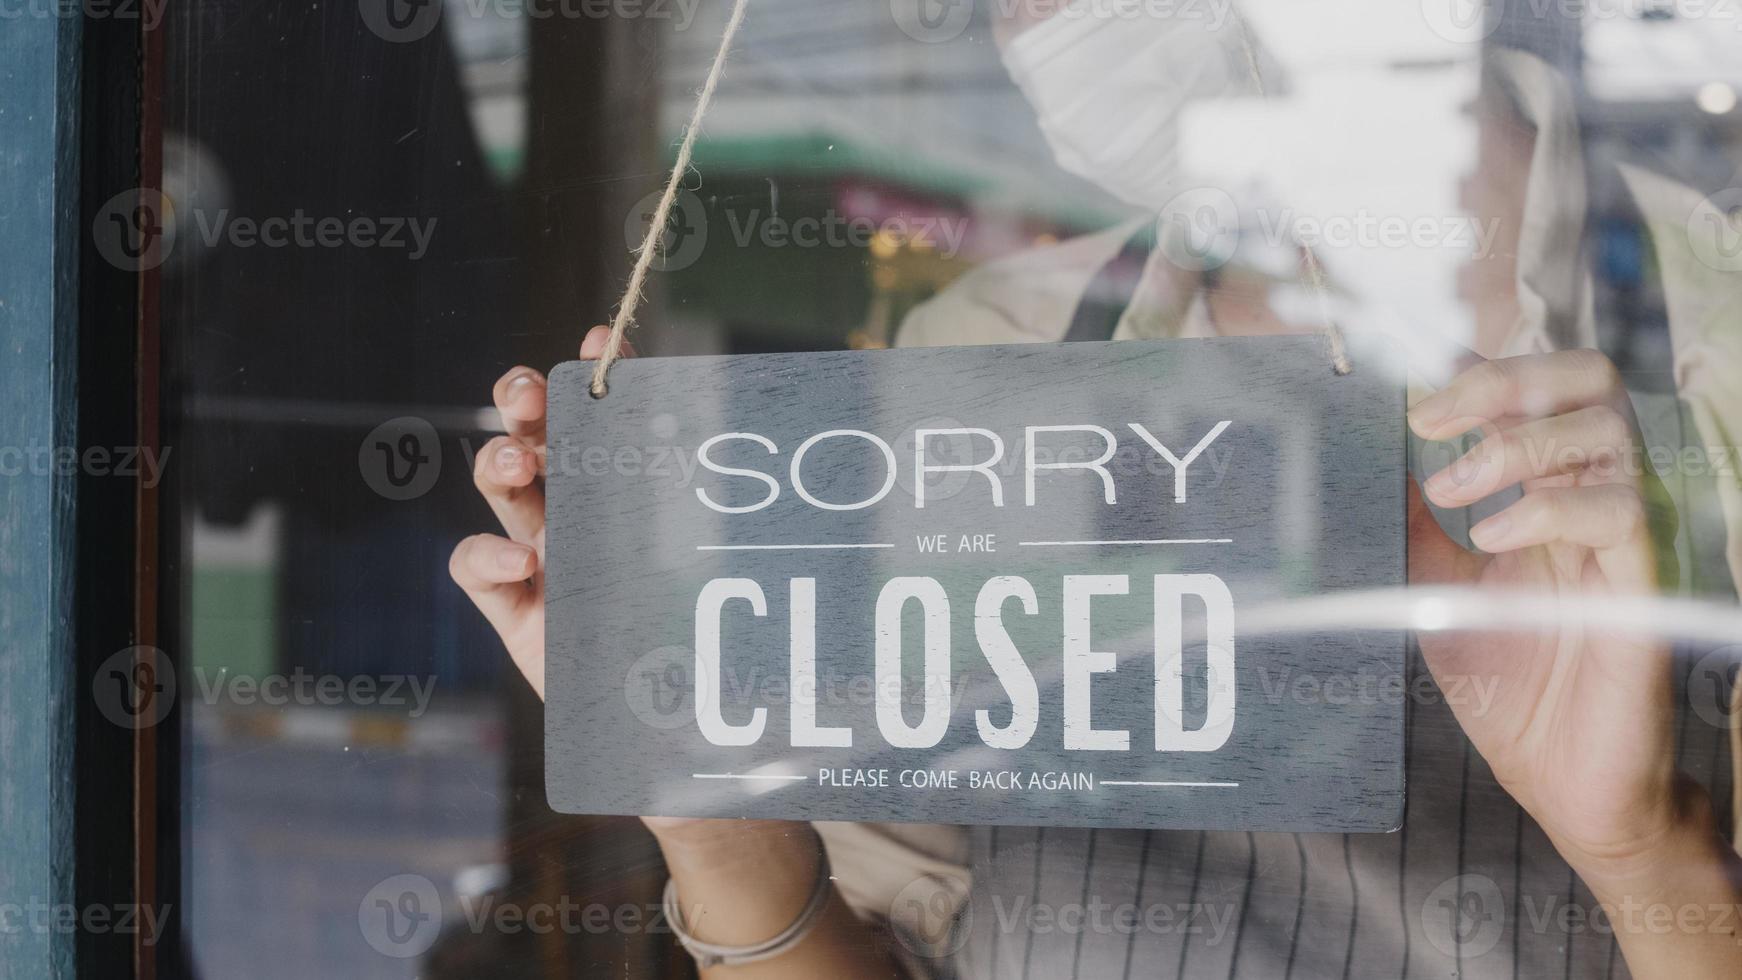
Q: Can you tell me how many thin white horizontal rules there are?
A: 4